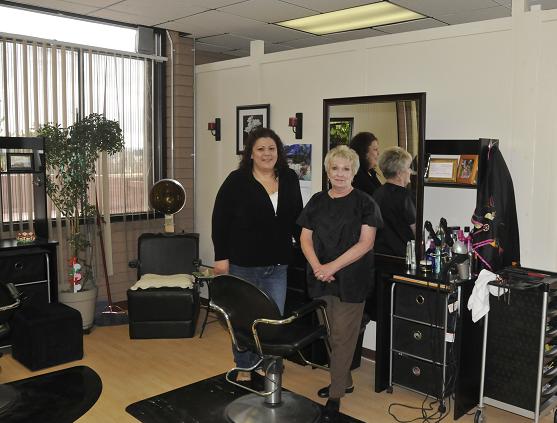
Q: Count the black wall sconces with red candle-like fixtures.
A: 2